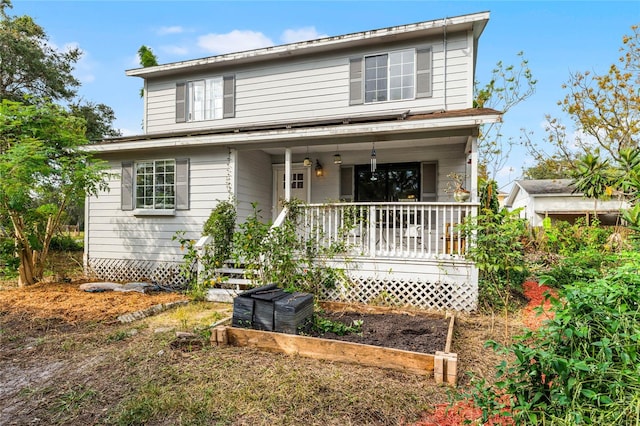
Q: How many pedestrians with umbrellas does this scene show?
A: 0